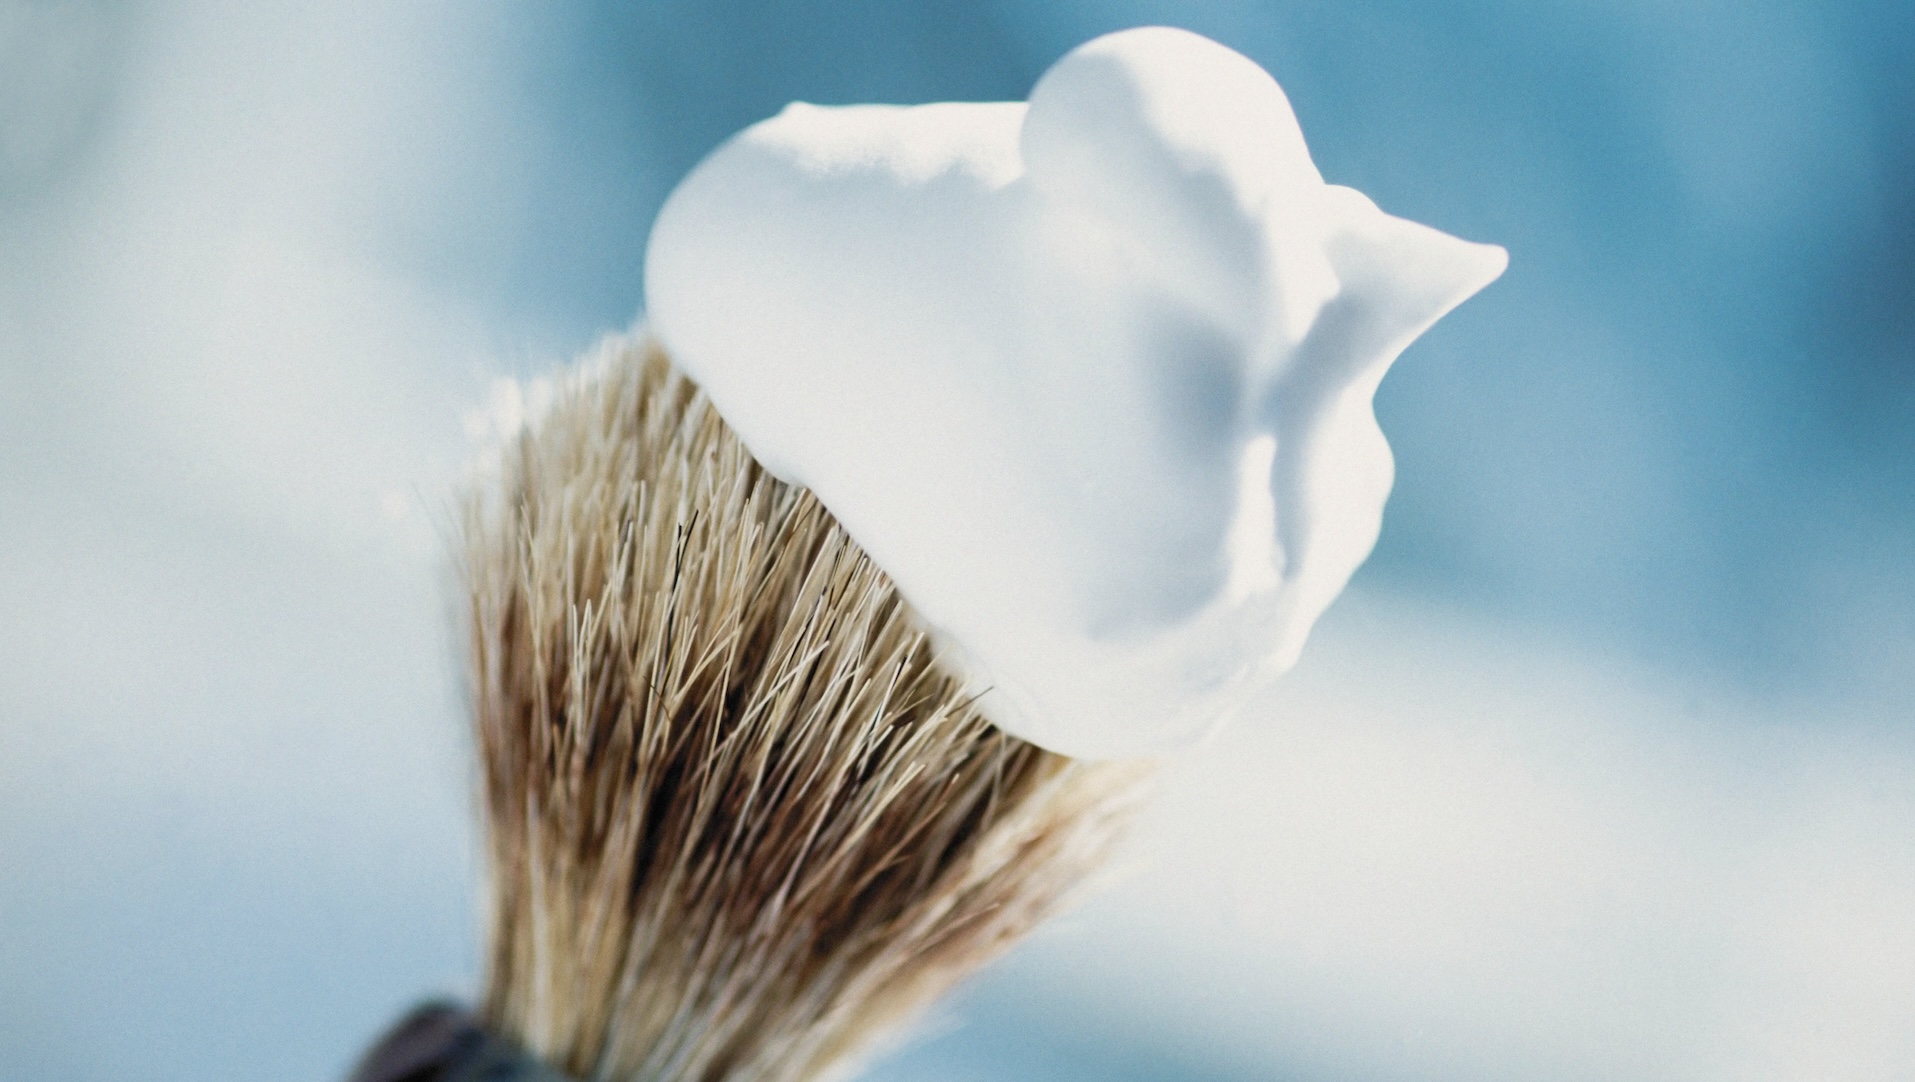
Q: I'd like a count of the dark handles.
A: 1